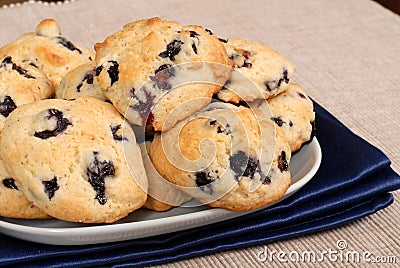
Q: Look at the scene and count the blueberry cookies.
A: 10